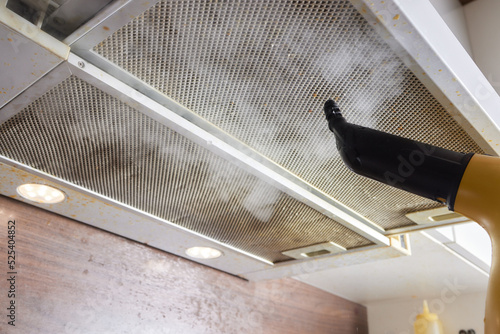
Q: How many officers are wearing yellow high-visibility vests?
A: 0